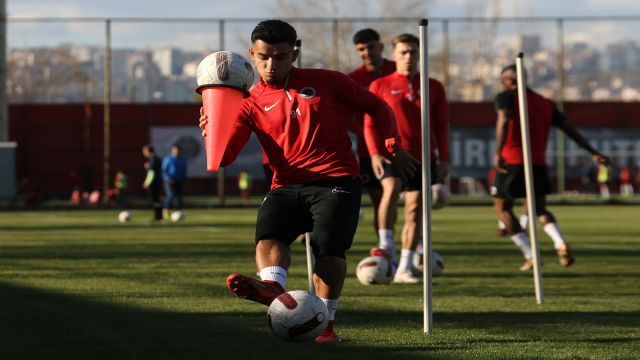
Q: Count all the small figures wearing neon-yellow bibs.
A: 3